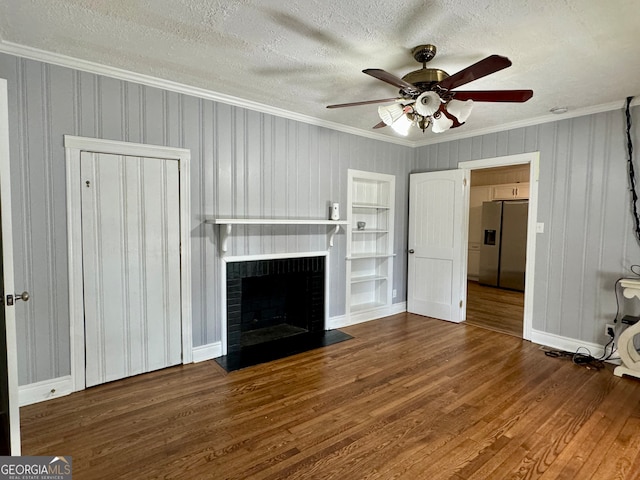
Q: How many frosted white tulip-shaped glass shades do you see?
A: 5